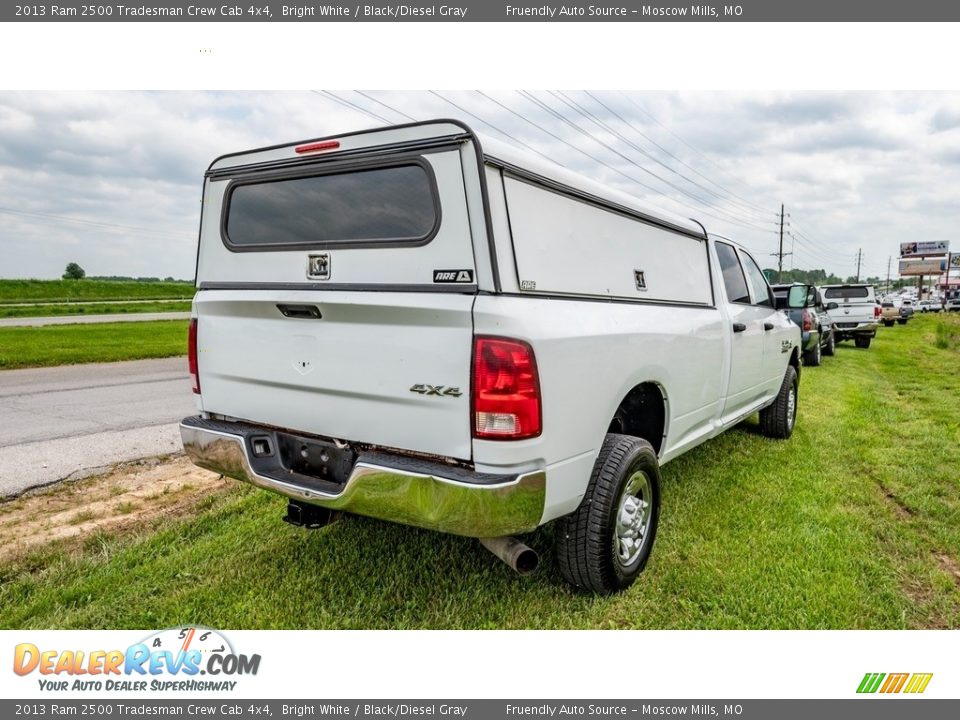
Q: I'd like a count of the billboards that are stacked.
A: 2